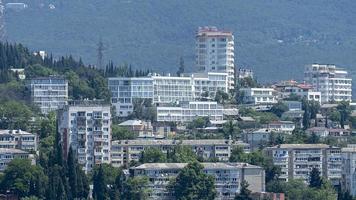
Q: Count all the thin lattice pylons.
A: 2